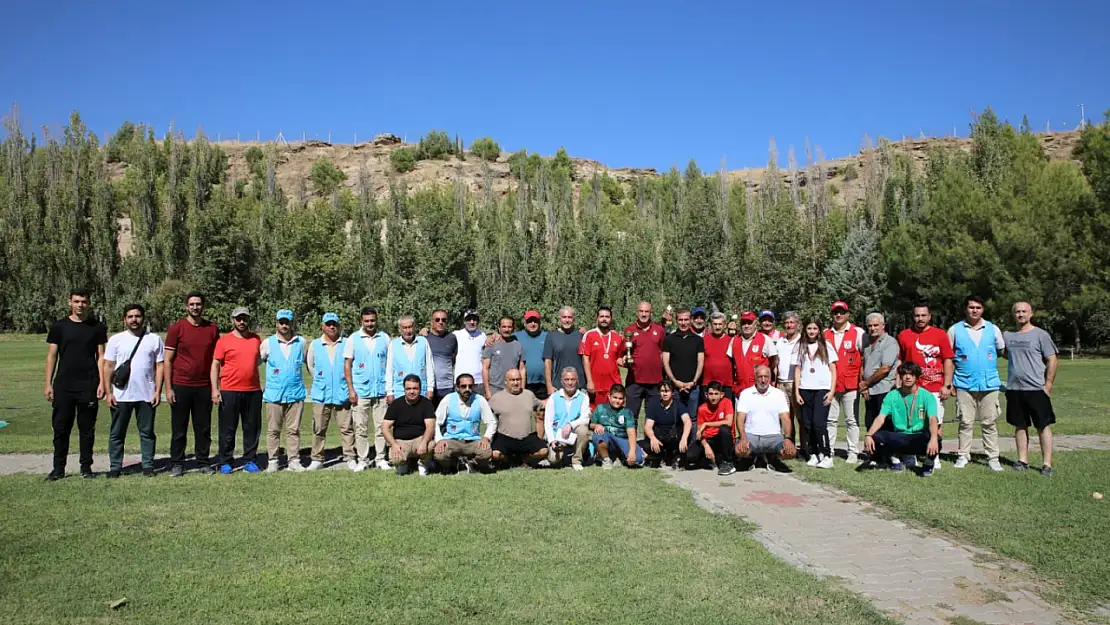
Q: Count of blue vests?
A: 7